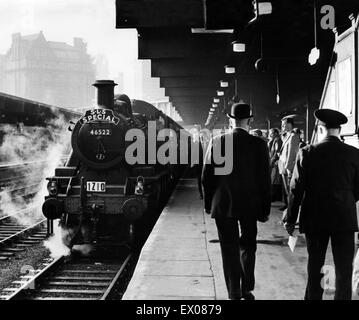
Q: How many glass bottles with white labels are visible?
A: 0